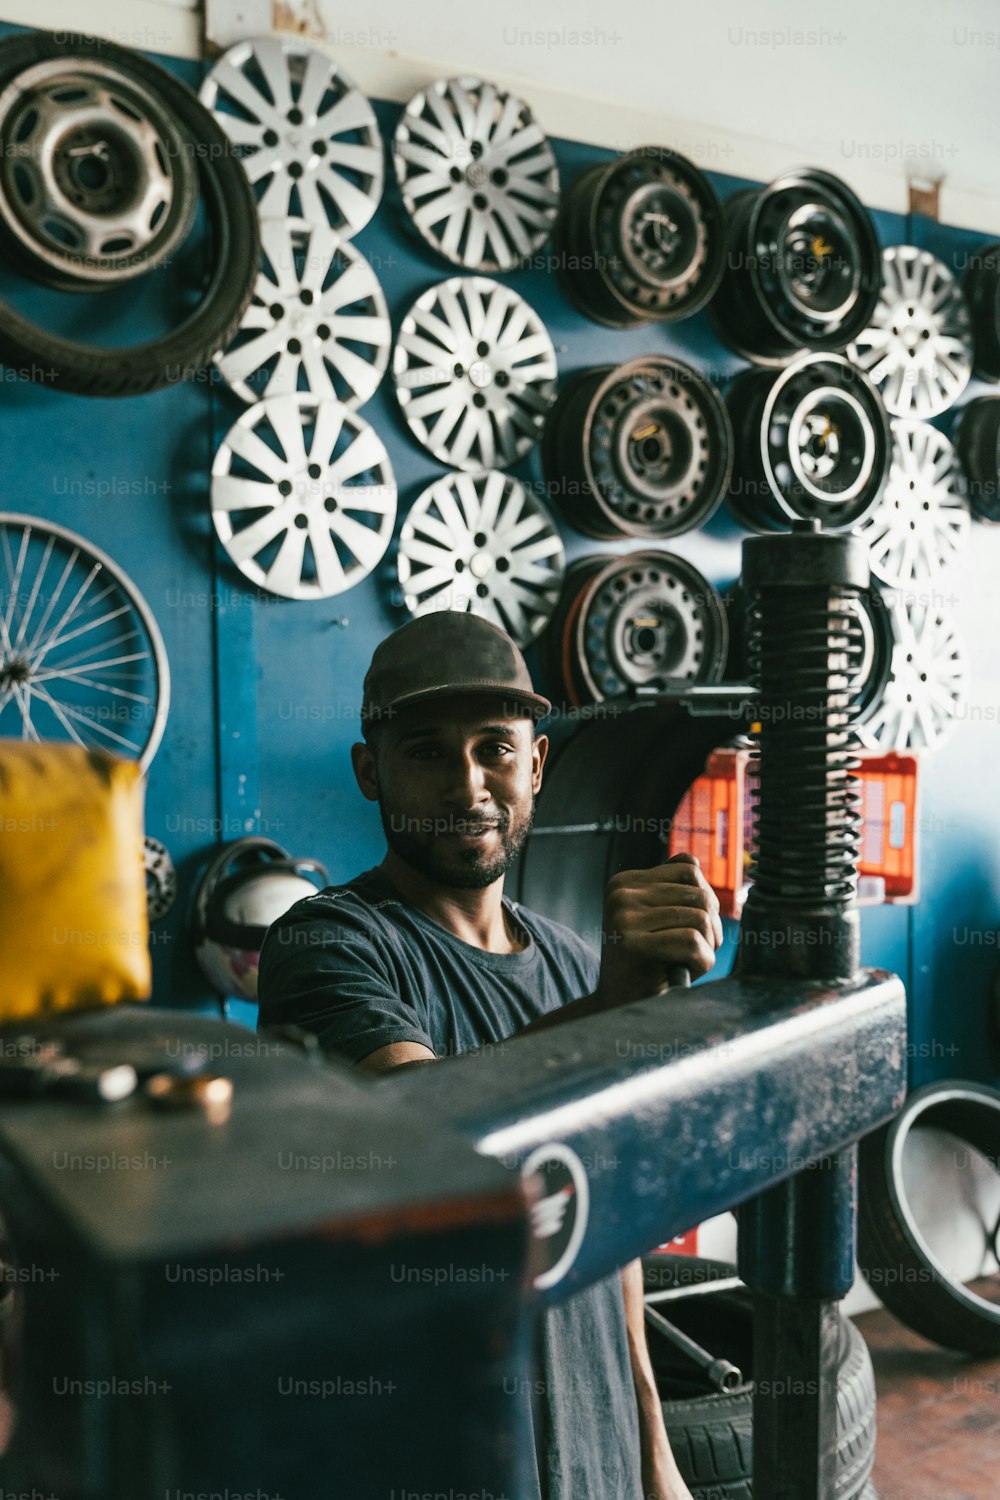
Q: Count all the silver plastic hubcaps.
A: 9